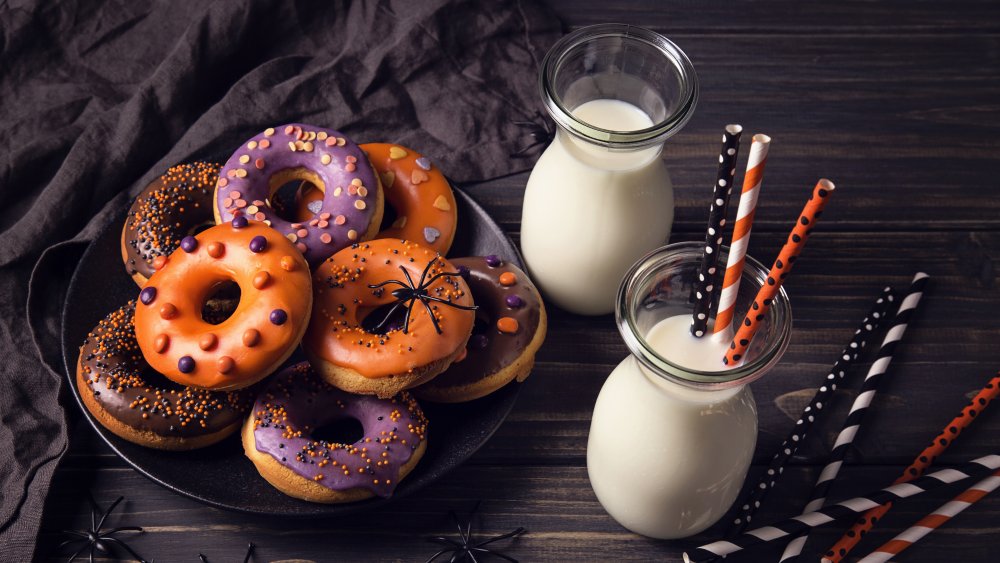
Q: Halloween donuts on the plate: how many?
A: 8